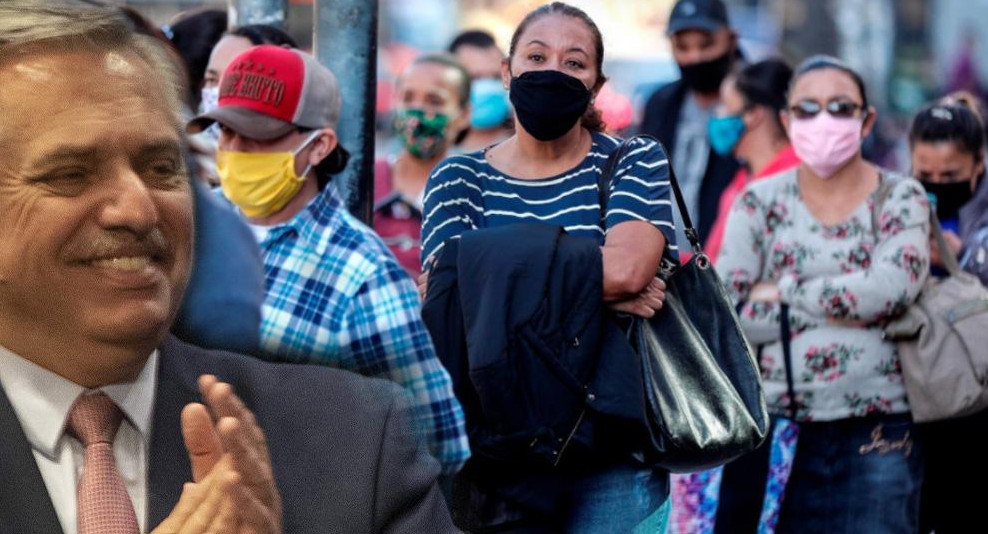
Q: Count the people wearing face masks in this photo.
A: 9